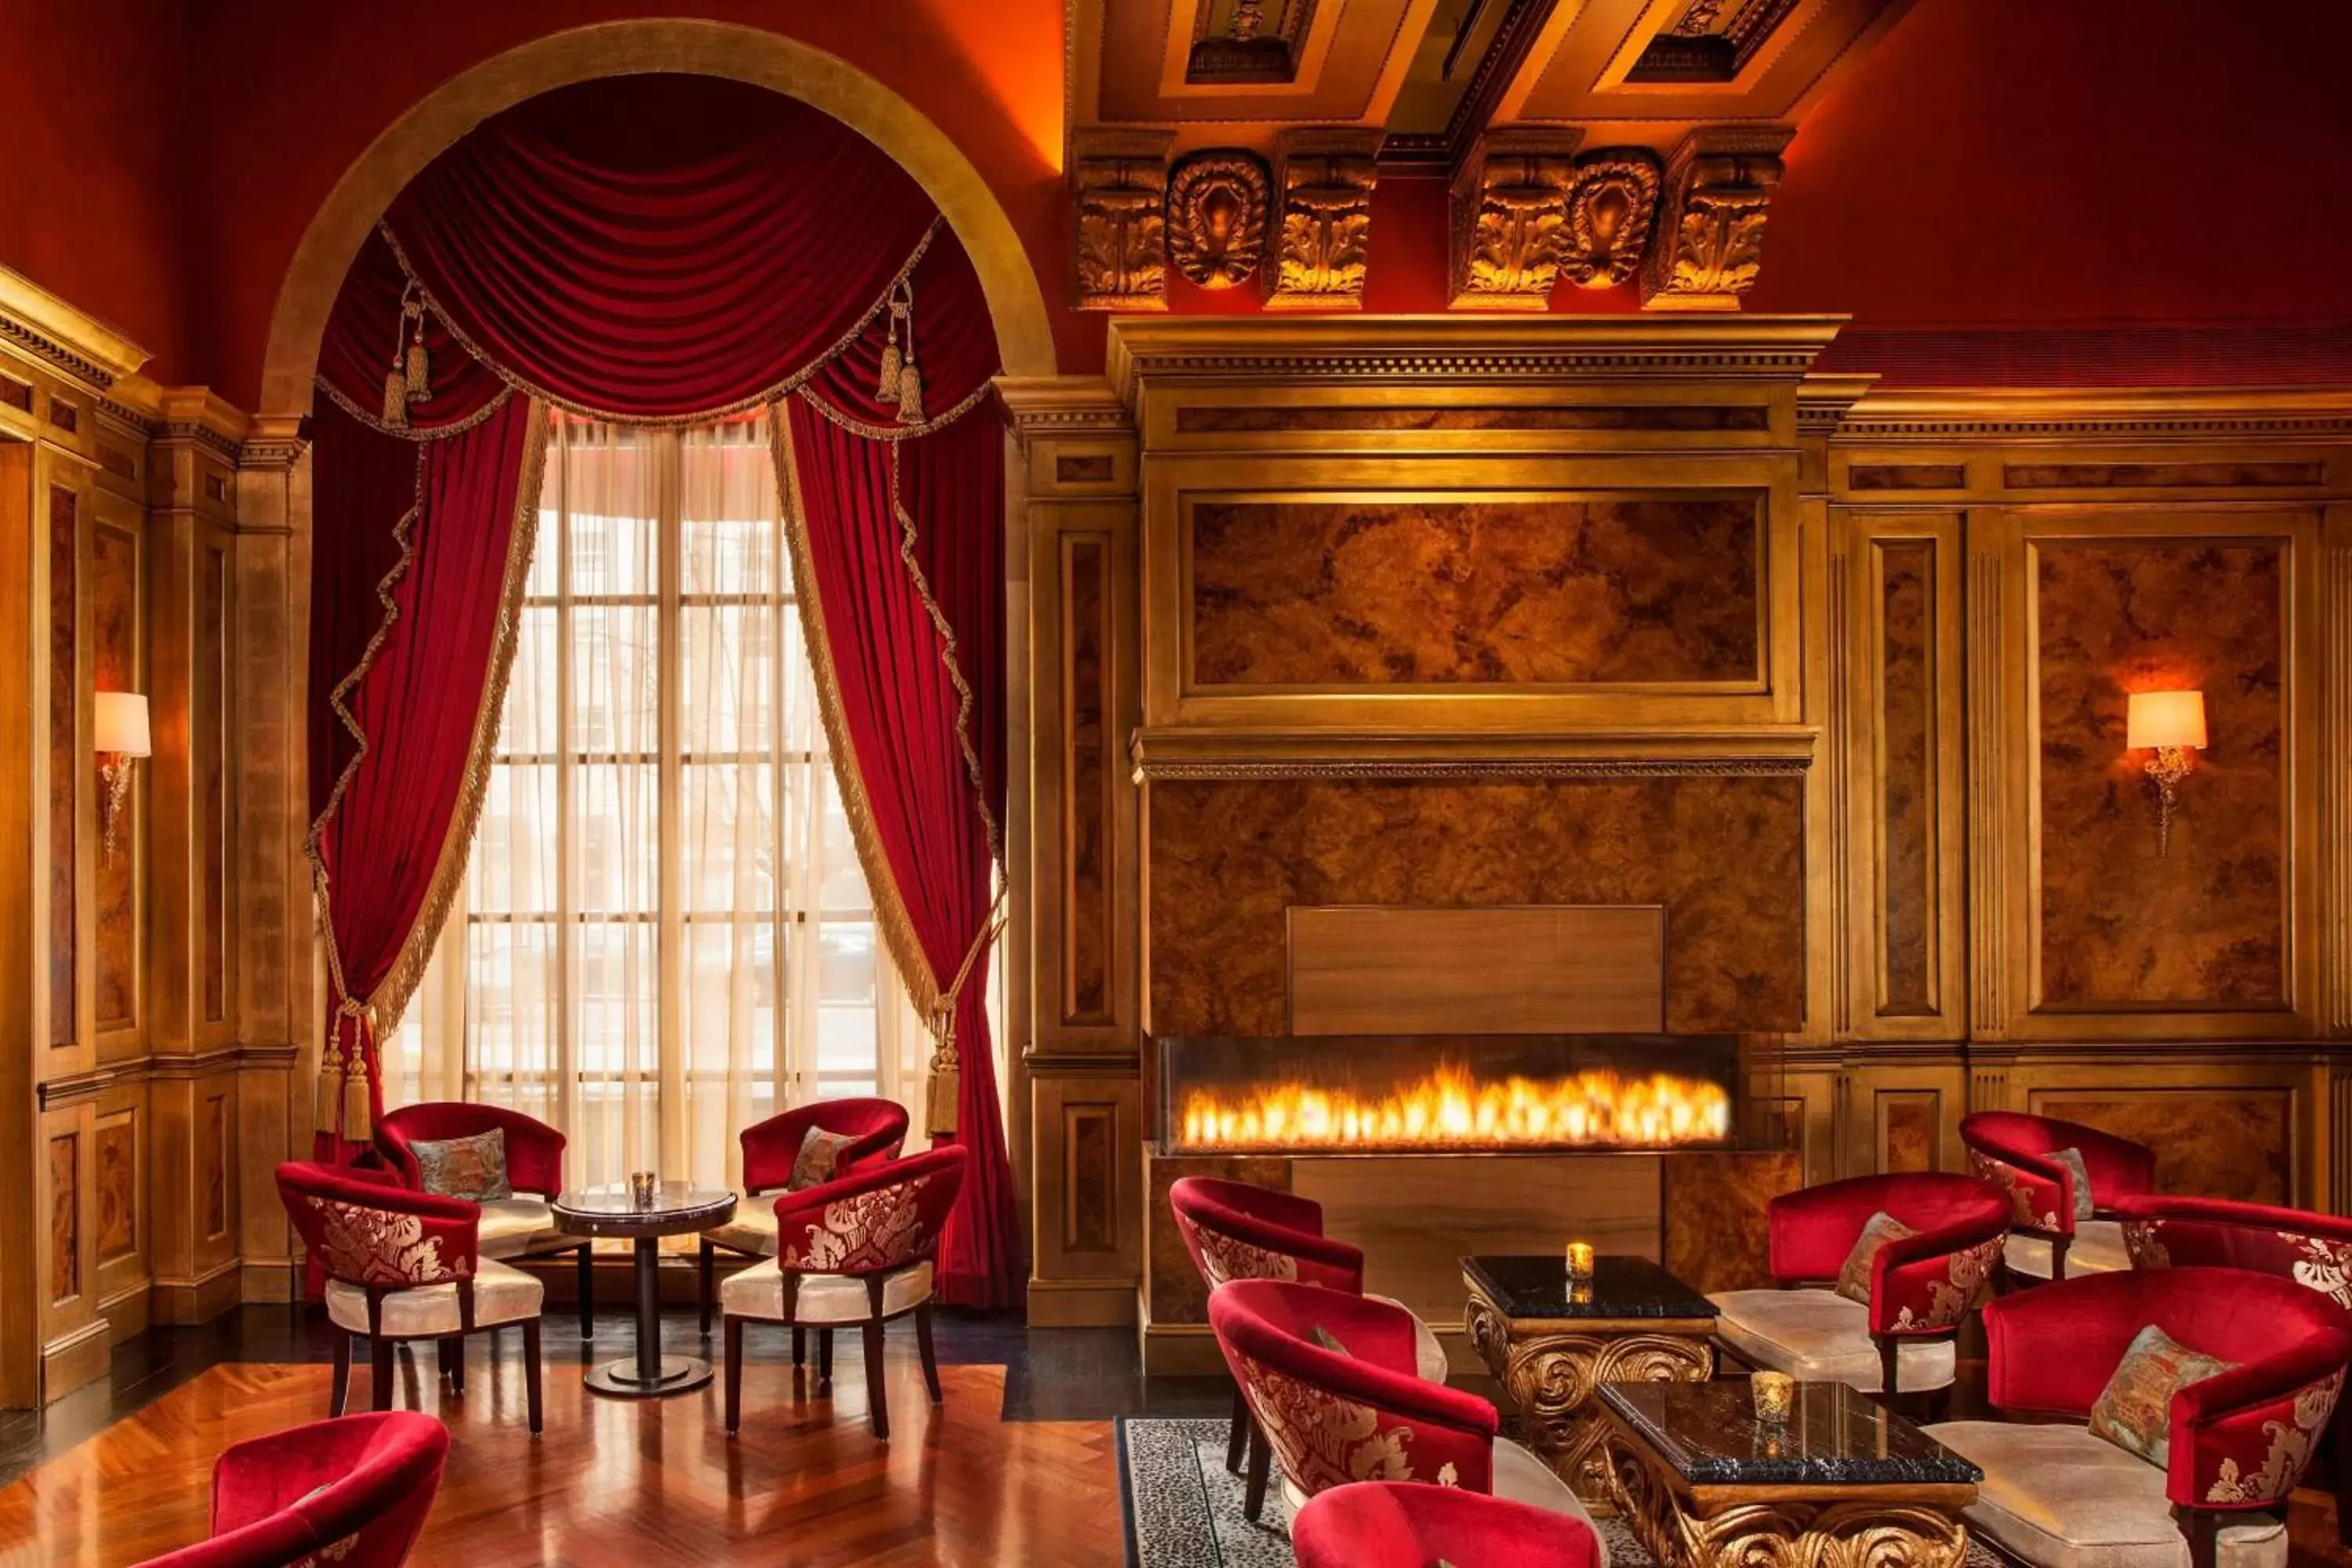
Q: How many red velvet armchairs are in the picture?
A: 12